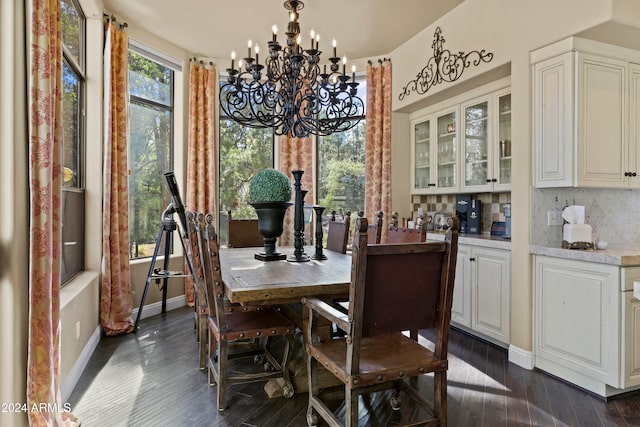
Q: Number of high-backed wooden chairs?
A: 8